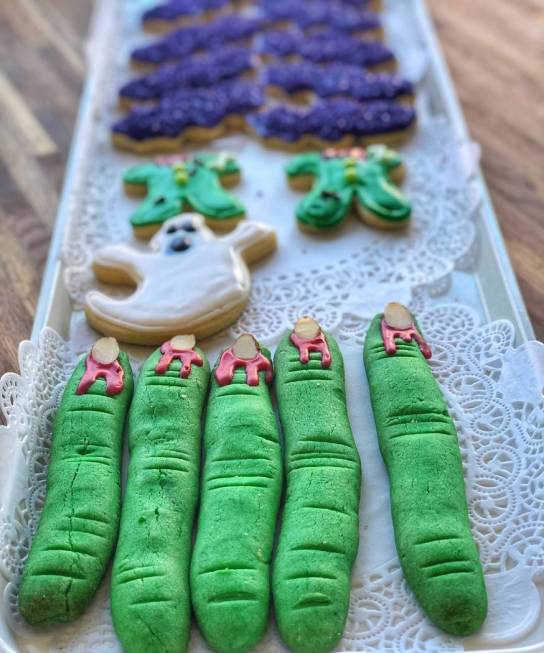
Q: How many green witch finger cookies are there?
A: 5